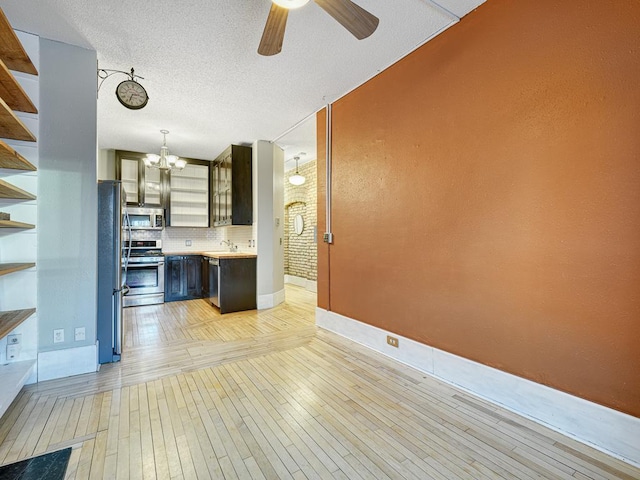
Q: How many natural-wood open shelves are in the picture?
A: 8